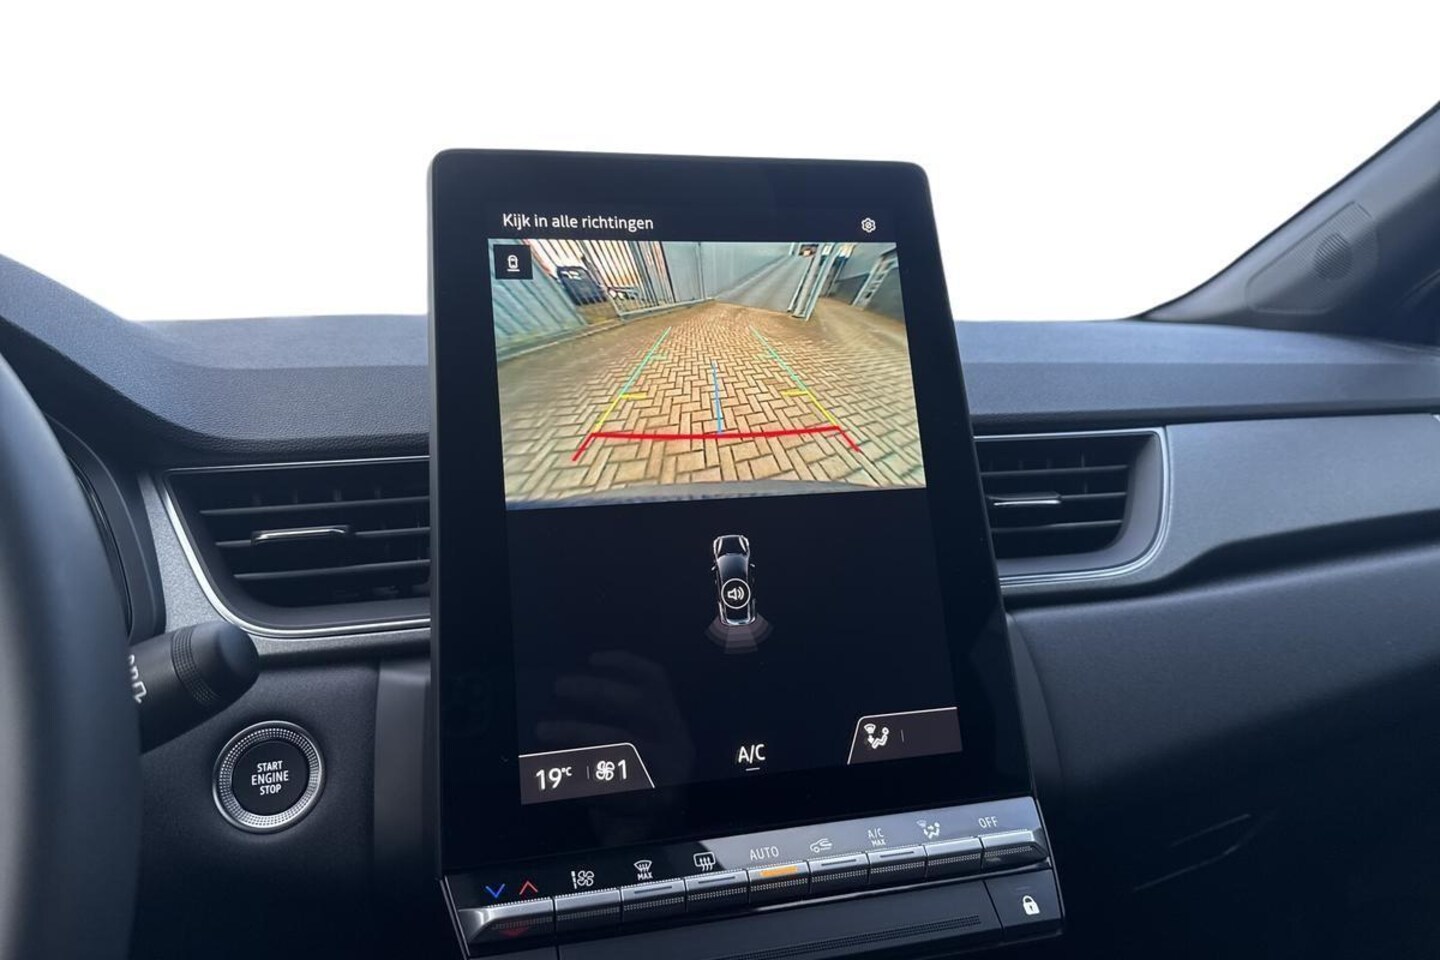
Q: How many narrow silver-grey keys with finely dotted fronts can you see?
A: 9